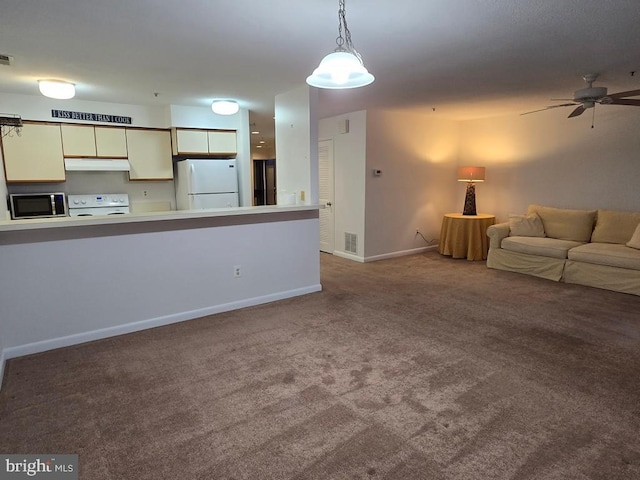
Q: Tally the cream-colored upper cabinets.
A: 6